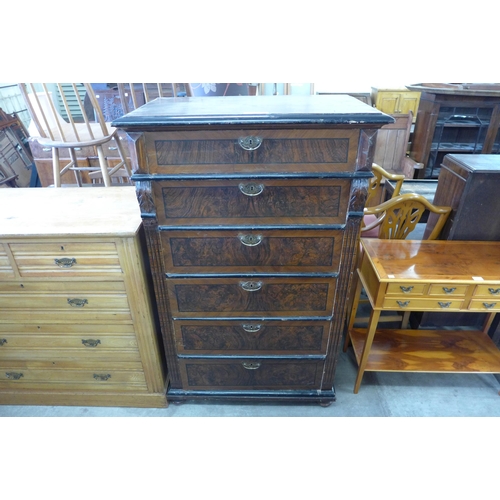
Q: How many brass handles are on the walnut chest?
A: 6